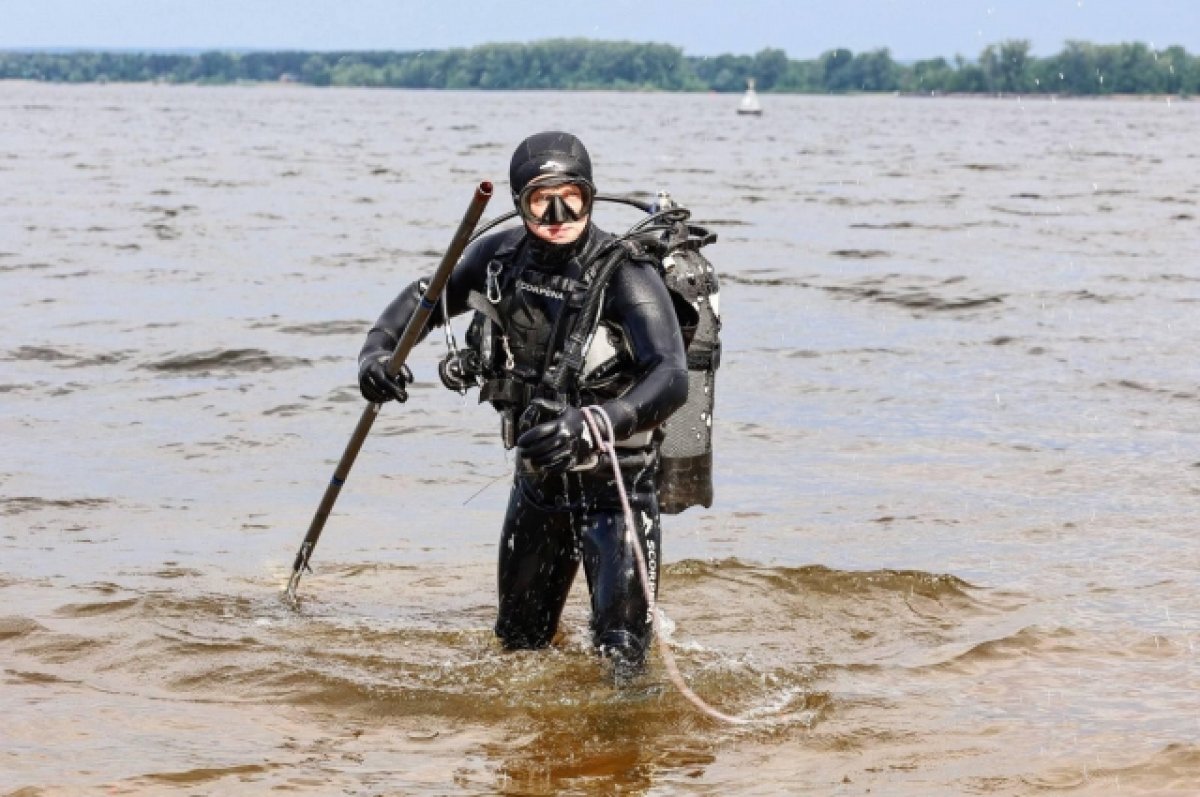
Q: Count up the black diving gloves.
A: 2